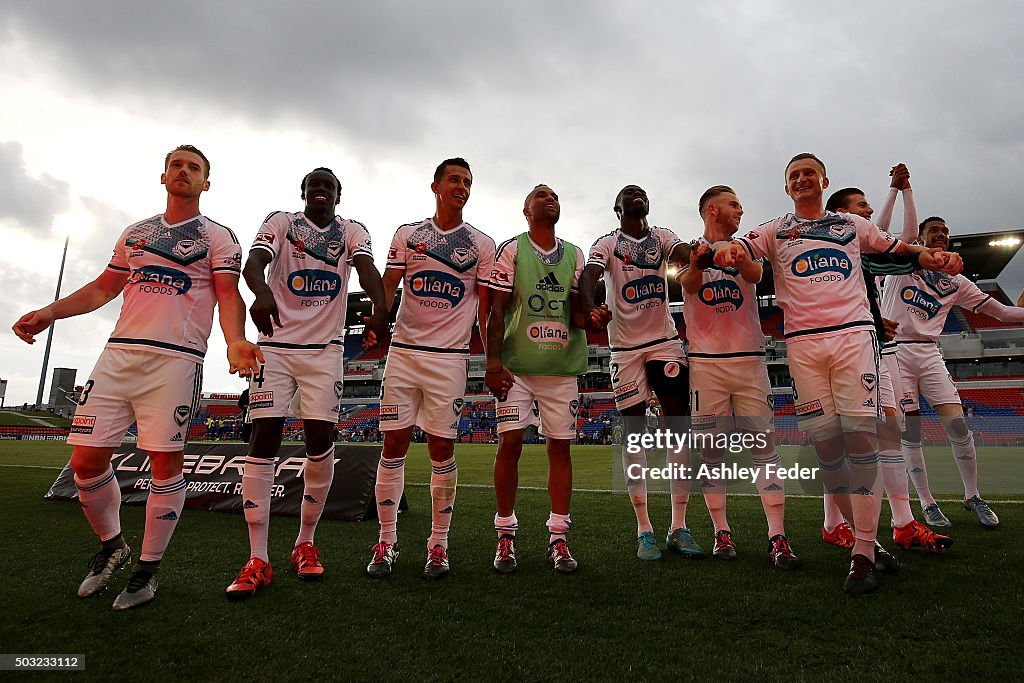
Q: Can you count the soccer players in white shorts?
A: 9